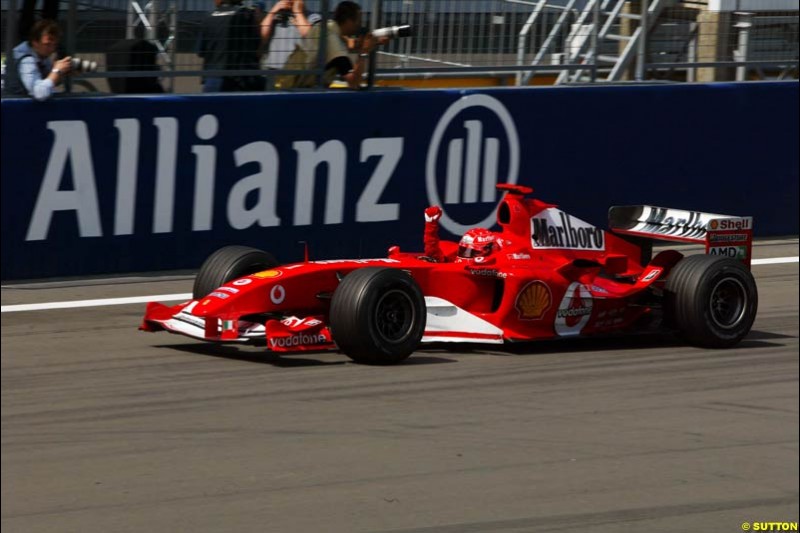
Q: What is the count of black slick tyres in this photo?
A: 3